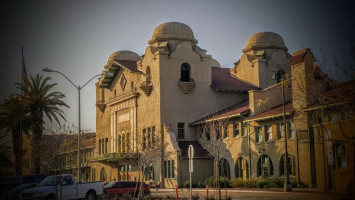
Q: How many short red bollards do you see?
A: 2